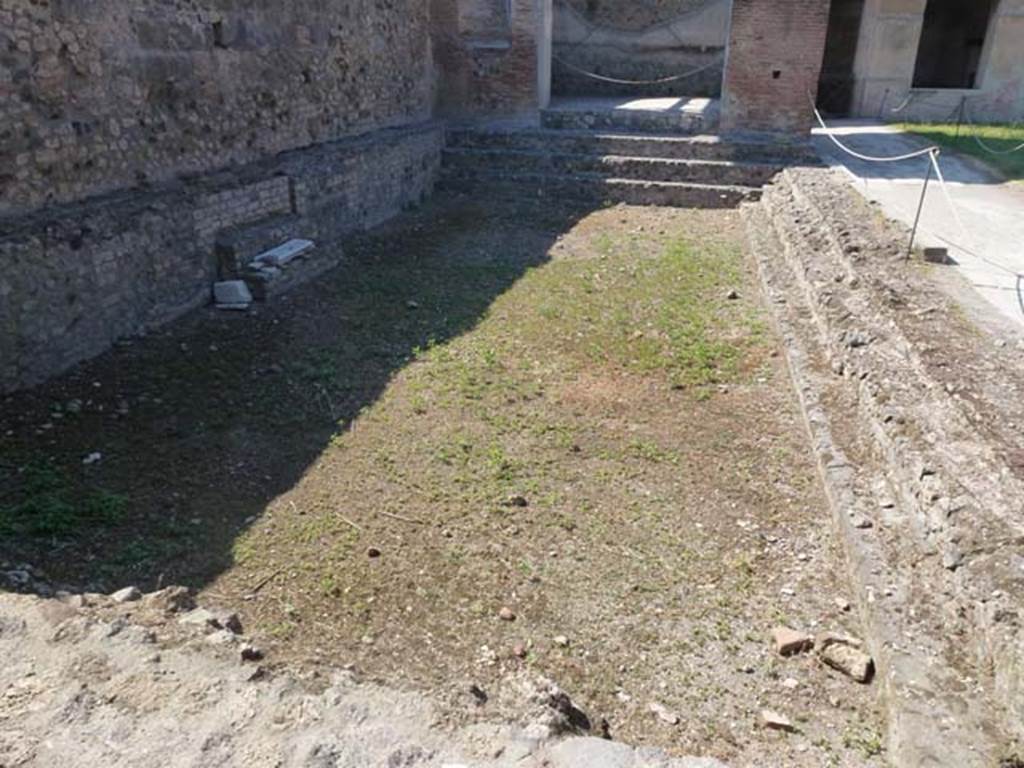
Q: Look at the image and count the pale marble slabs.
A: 2